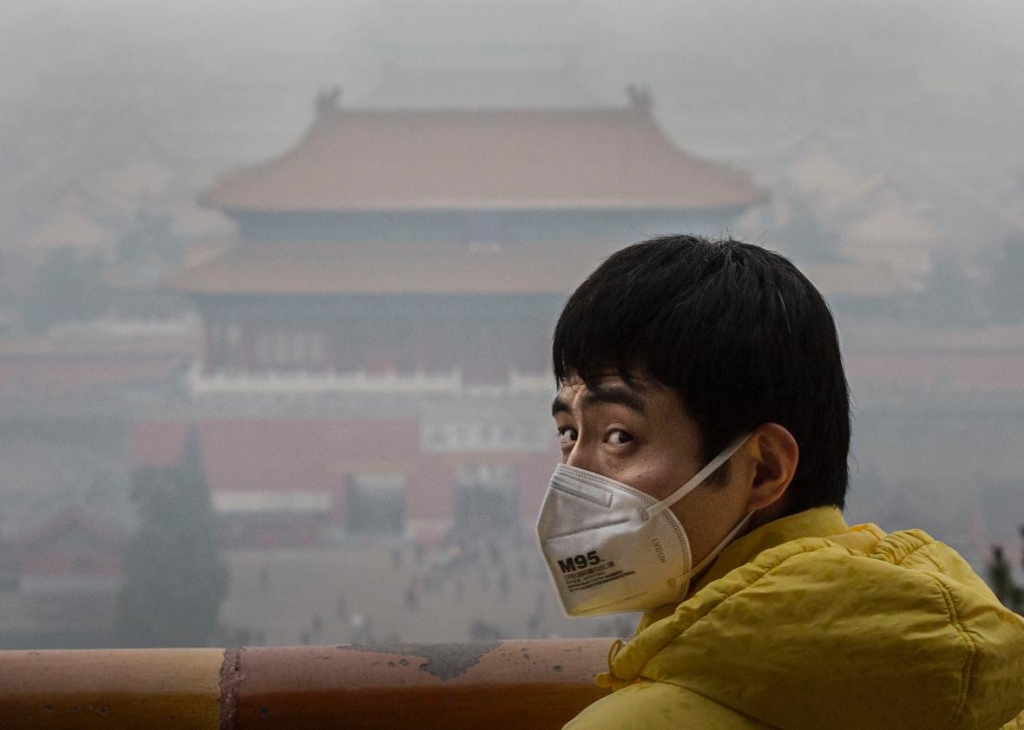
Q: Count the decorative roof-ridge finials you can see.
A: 2